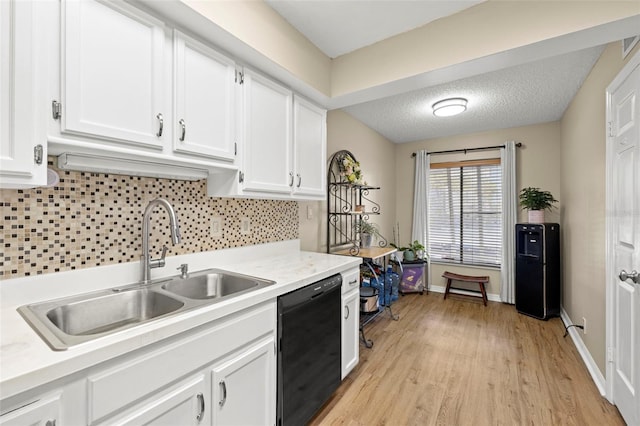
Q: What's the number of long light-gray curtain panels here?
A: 2